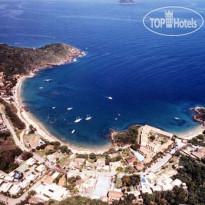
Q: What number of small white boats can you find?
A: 11